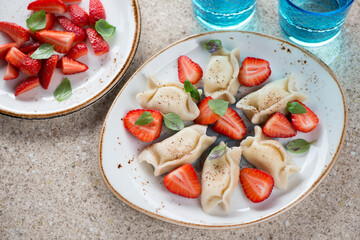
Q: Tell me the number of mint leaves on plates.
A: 13